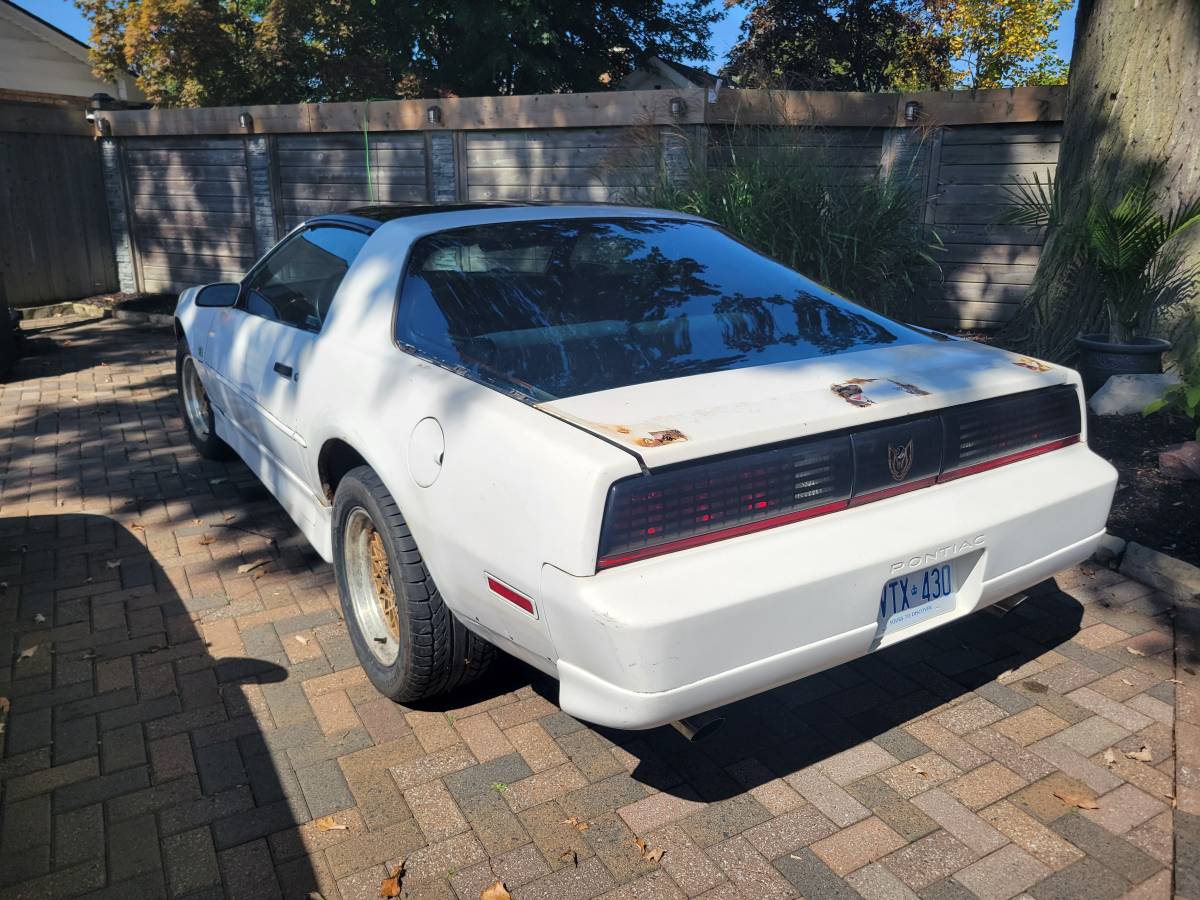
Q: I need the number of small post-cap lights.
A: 5